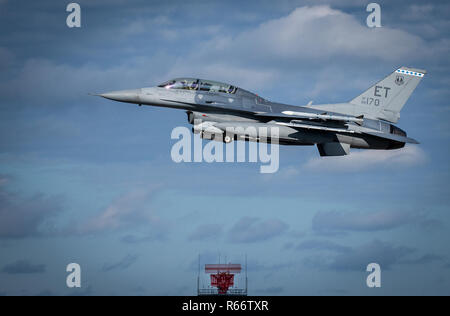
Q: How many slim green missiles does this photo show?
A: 0